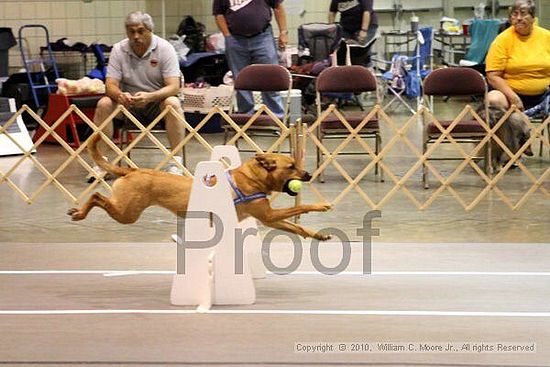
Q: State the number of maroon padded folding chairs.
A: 3